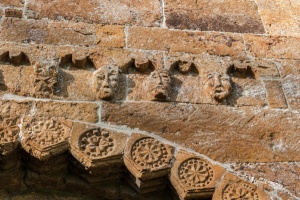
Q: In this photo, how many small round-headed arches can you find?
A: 5